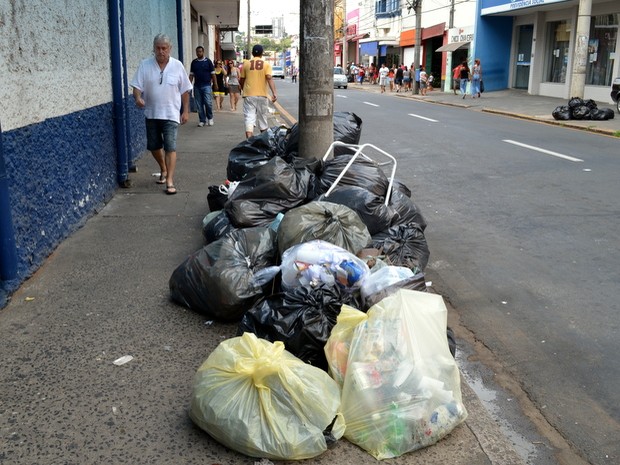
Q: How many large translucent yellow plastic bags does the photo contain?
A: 2